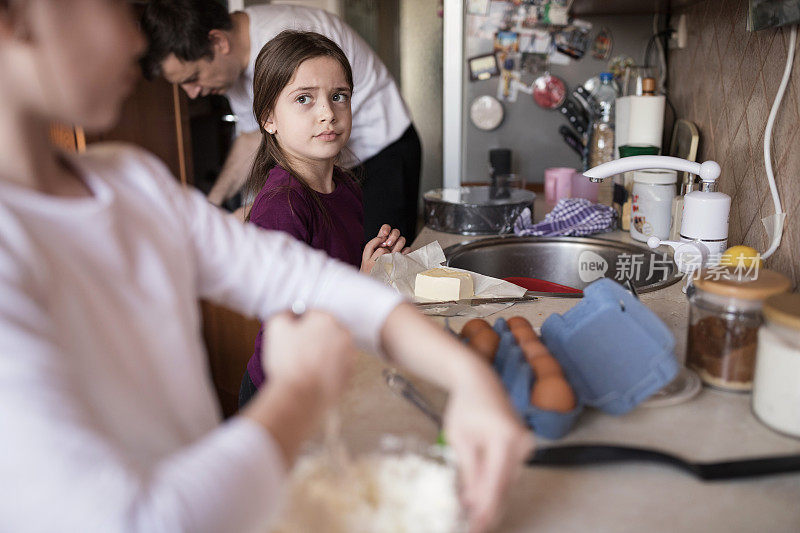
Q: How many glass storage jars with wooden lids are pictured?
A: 2